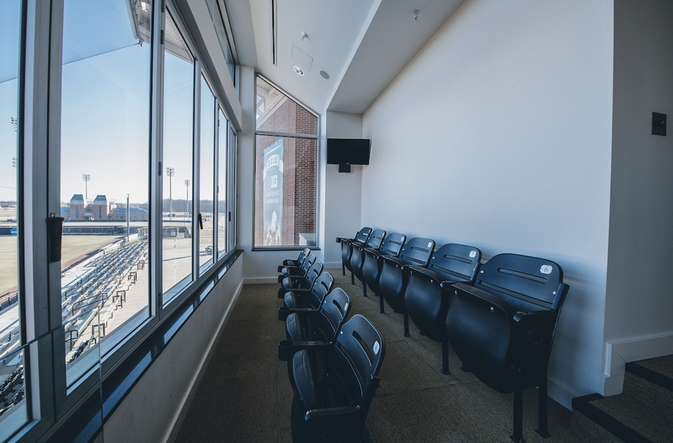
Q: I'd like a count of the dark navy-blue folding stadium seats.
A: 12